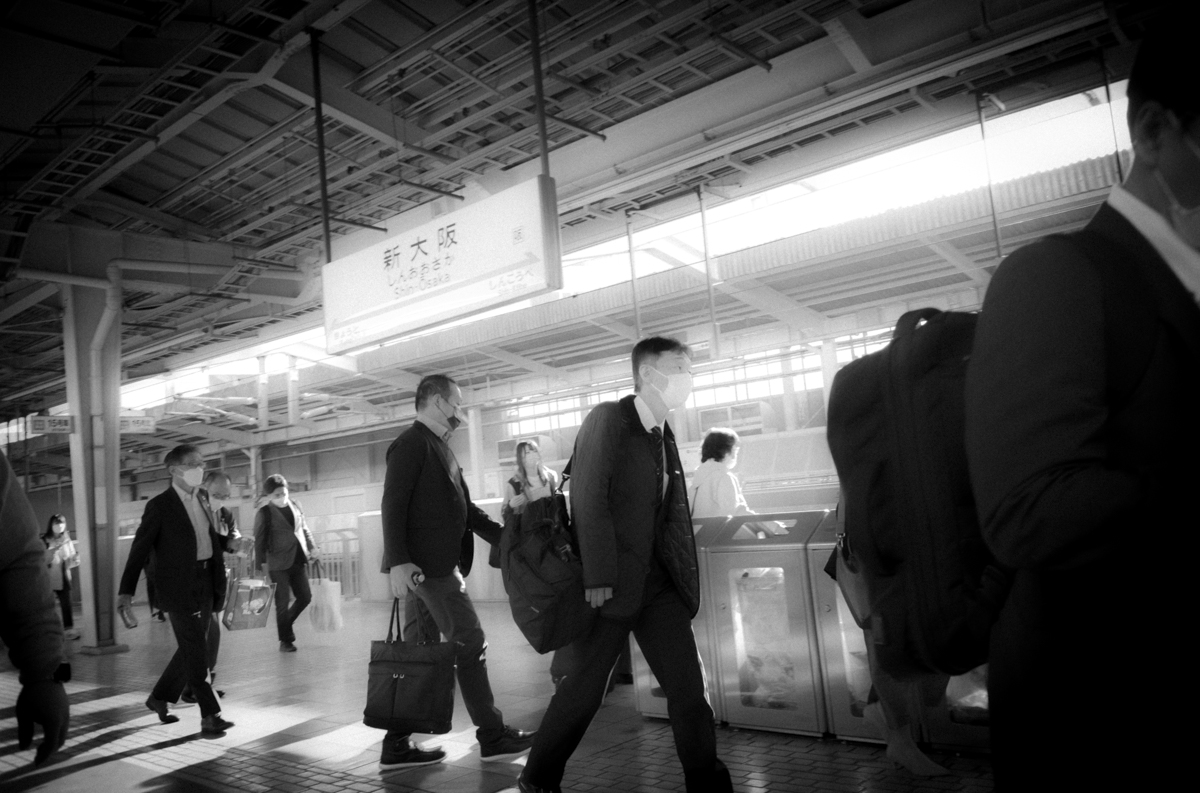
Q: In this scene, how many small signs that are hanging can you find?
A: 2